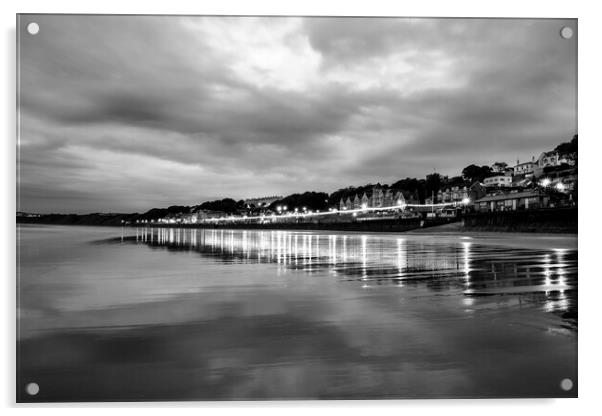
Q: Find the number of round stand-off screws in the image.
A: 4